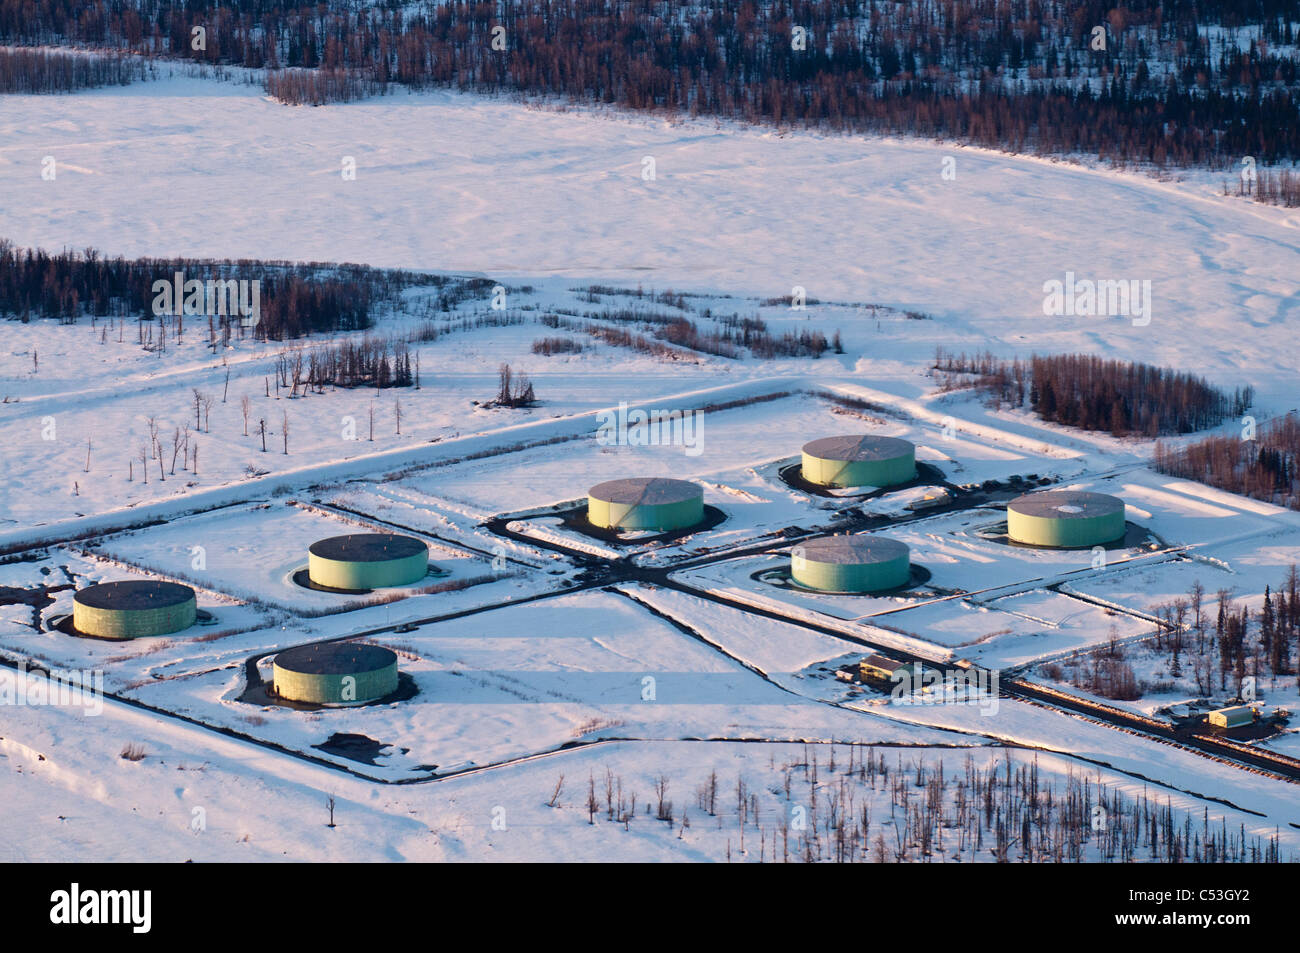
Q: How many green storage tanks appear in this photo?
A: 7